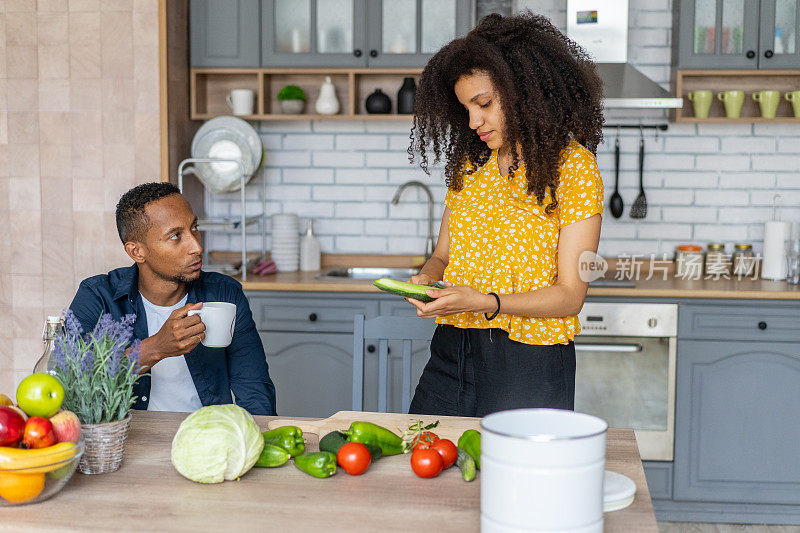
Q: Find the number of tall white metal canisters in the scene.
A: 1